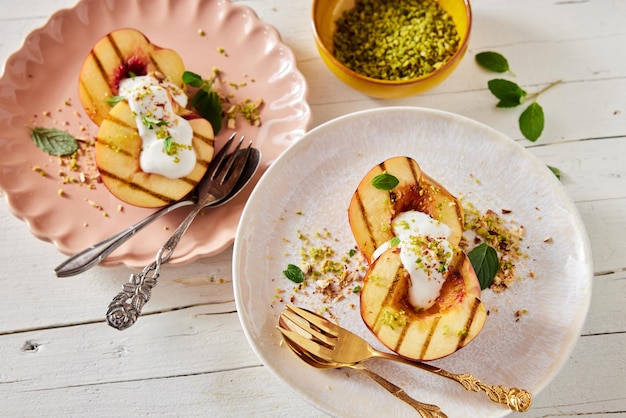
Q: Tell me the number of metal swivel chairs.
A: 0